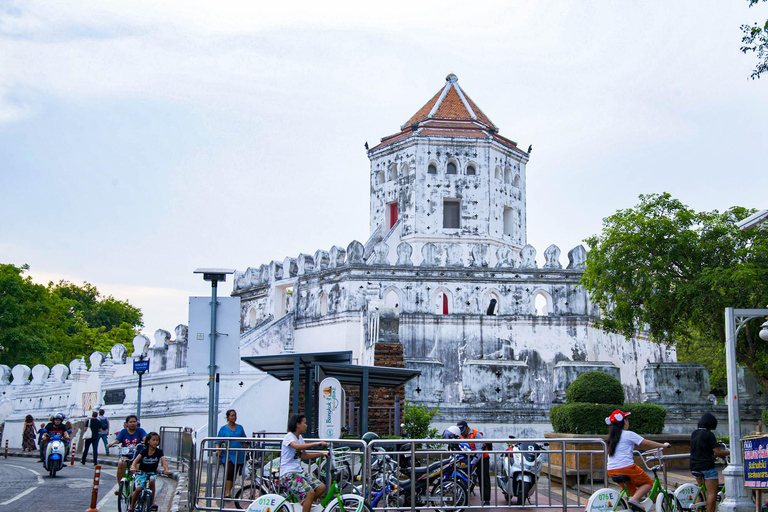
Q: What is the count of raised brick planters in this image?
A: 1